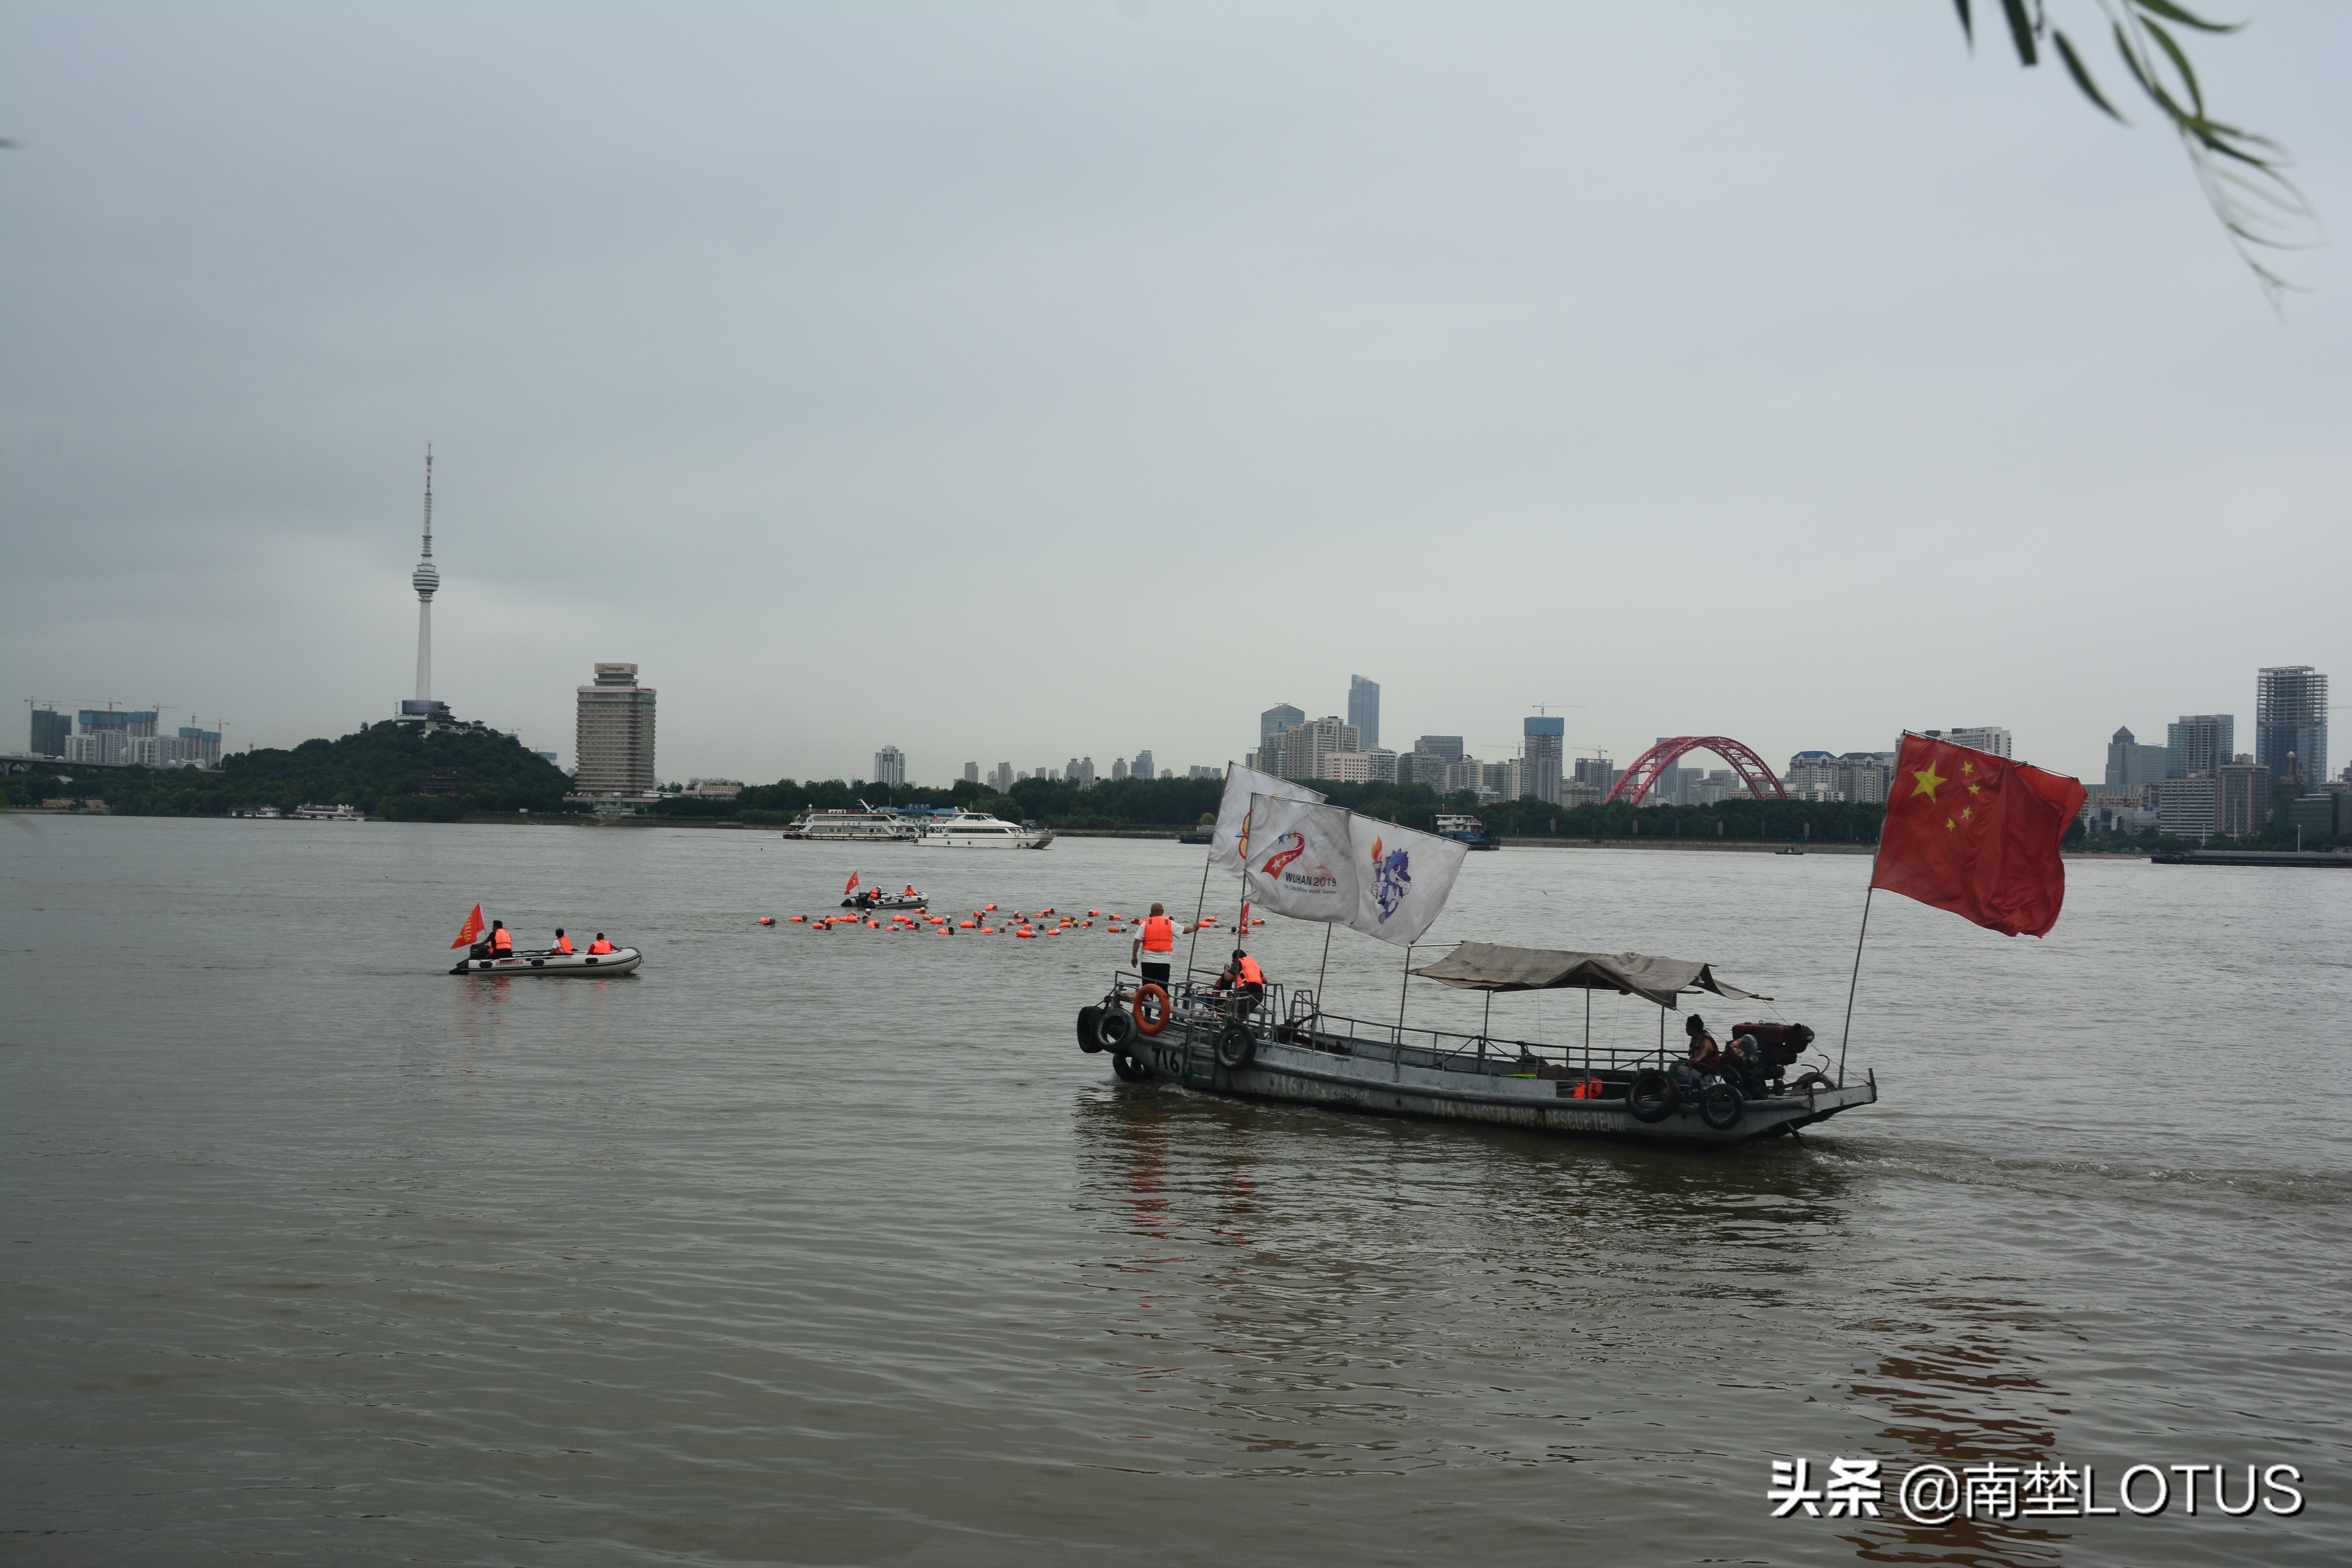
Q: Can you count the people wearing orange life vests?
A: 7